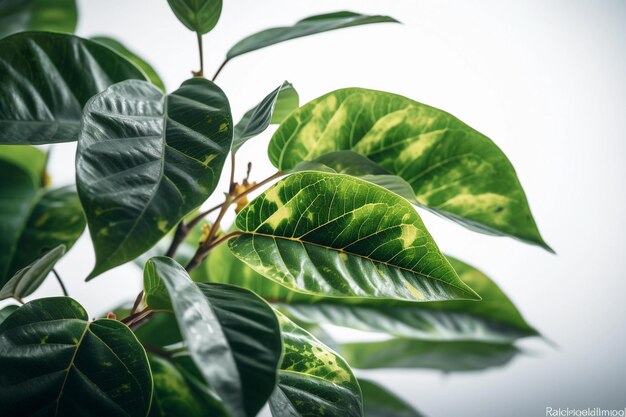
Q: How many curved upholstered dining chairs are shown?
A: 0